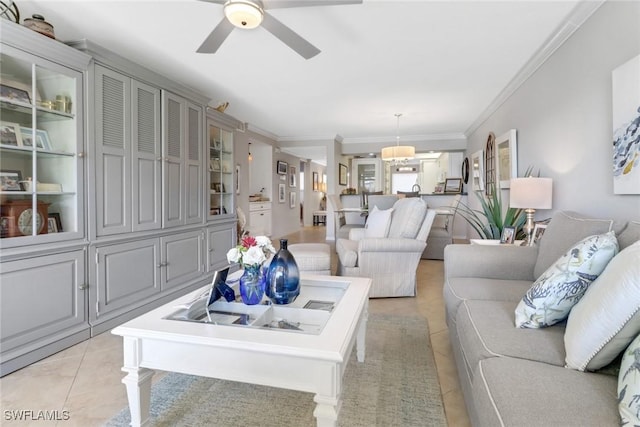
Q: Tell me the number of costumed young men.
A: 0